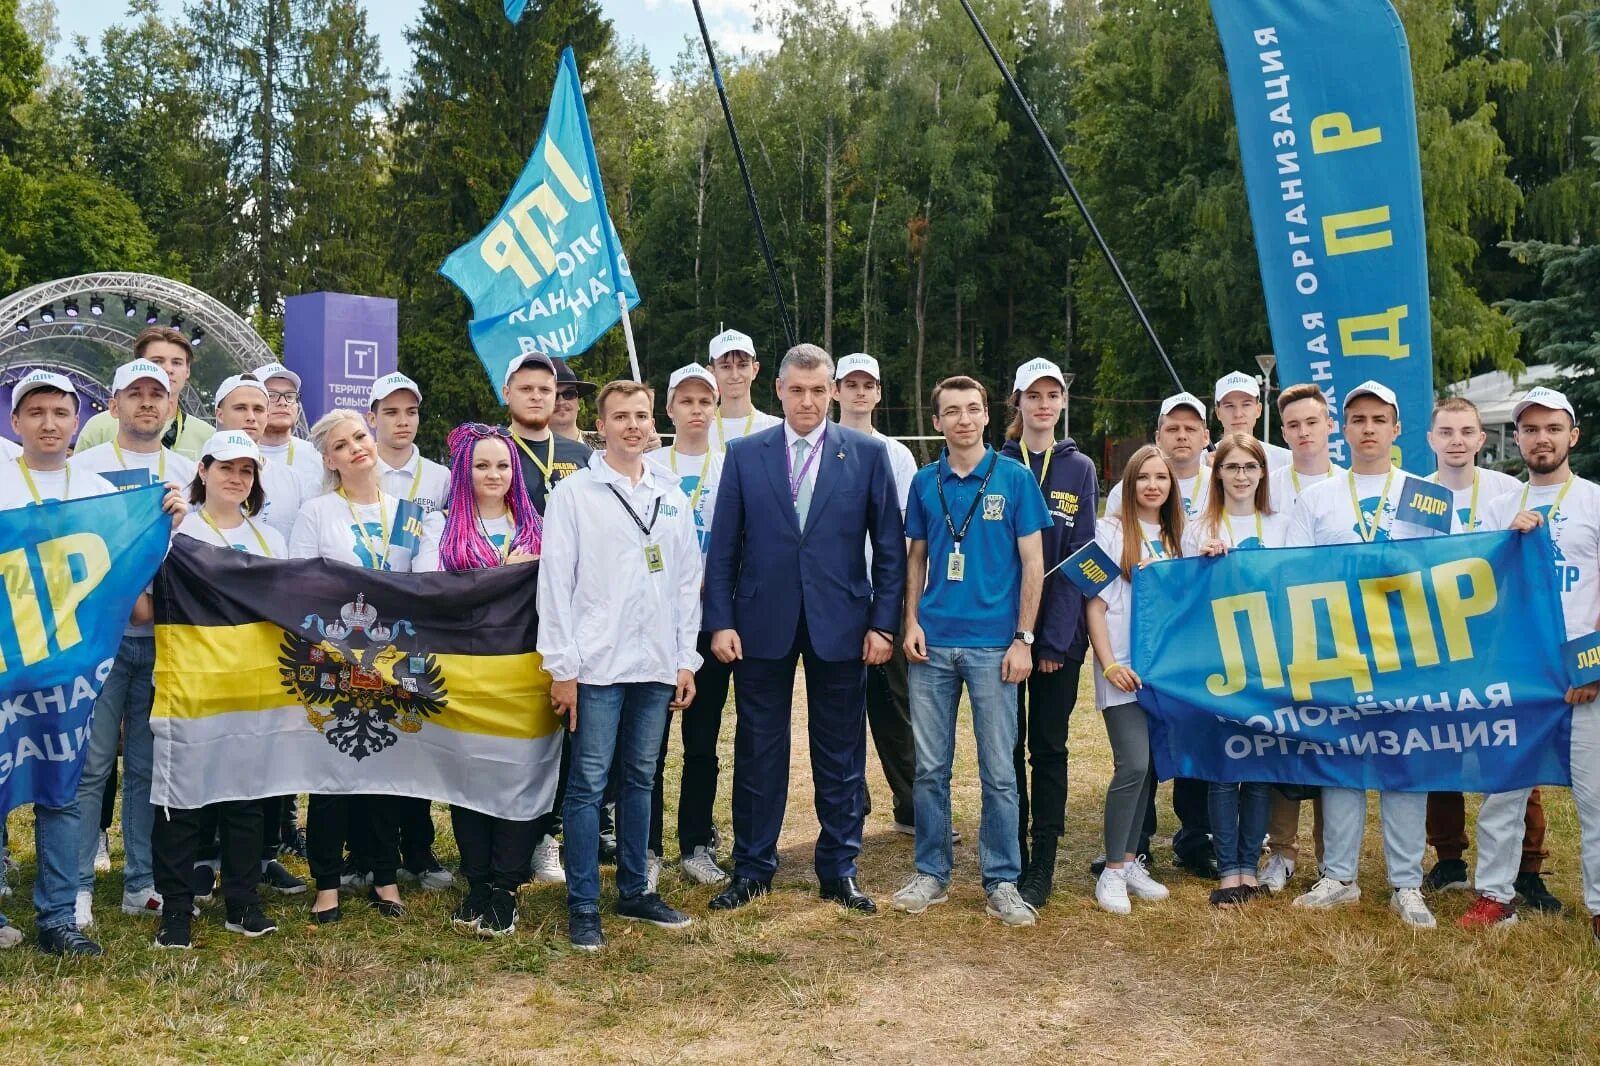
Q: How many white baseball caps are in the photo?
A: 15